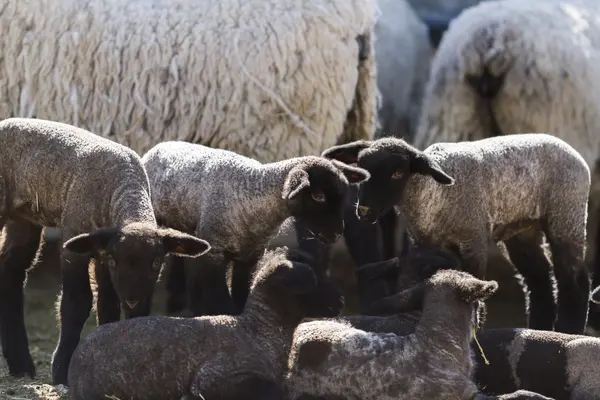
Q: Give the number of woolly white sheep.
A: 3